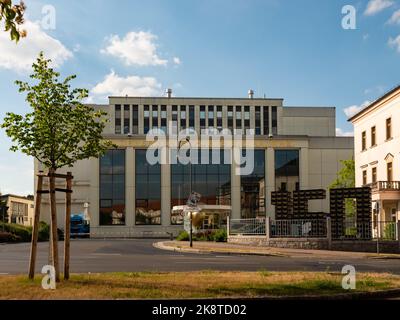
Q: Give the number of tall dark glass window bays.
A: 5